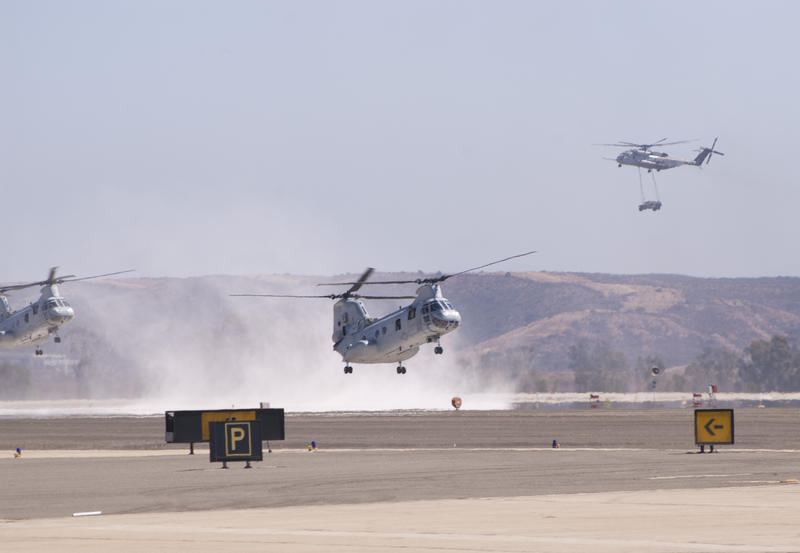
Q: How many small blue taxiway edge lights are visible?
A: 3